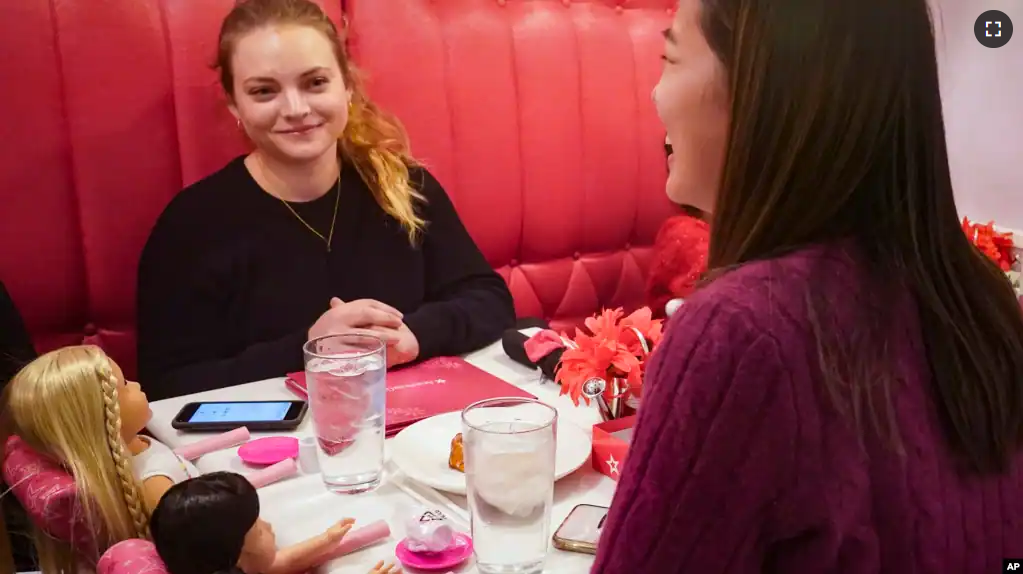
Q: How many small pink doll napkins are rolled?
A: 3